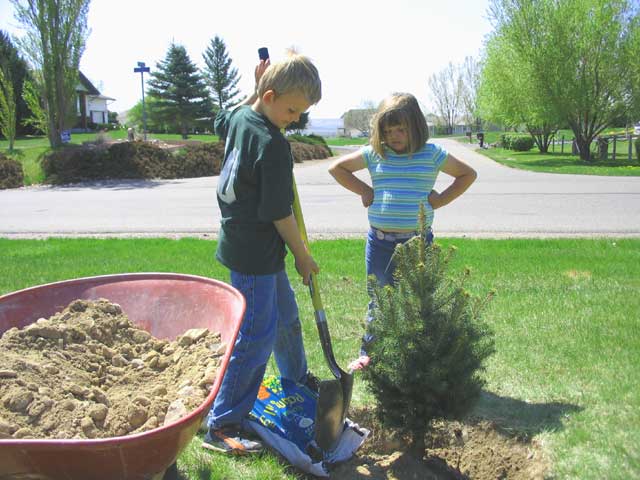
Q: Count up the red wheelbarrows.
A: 1